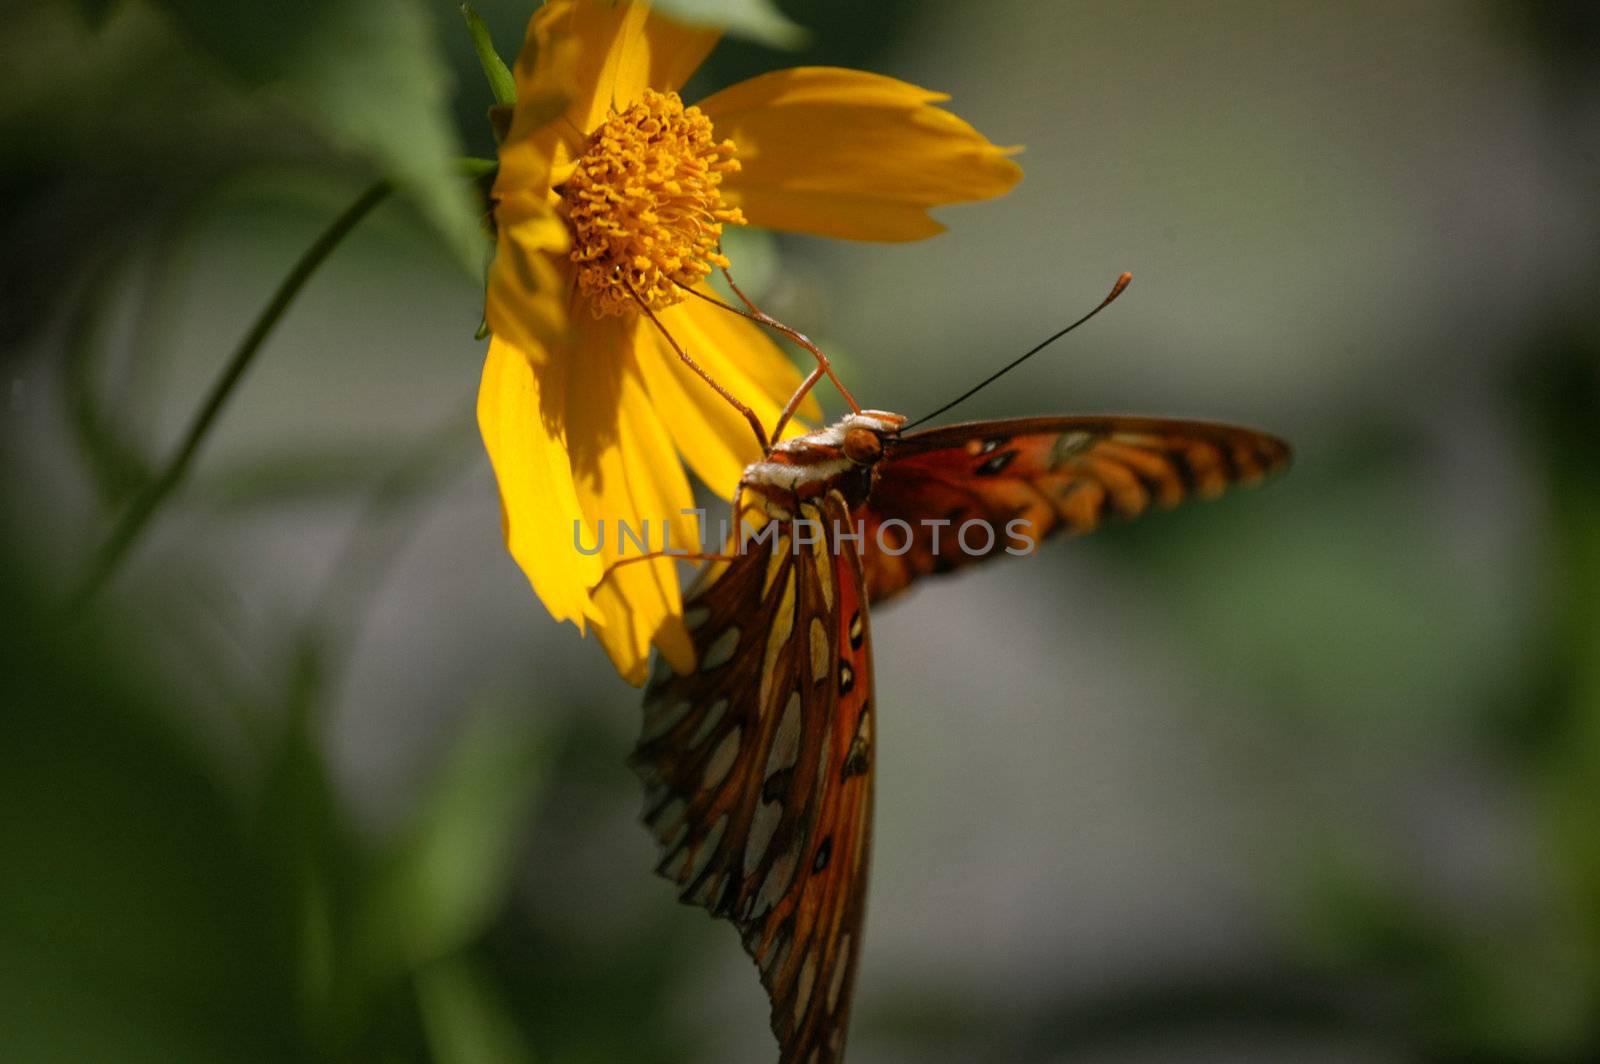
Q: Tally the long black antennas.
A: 1